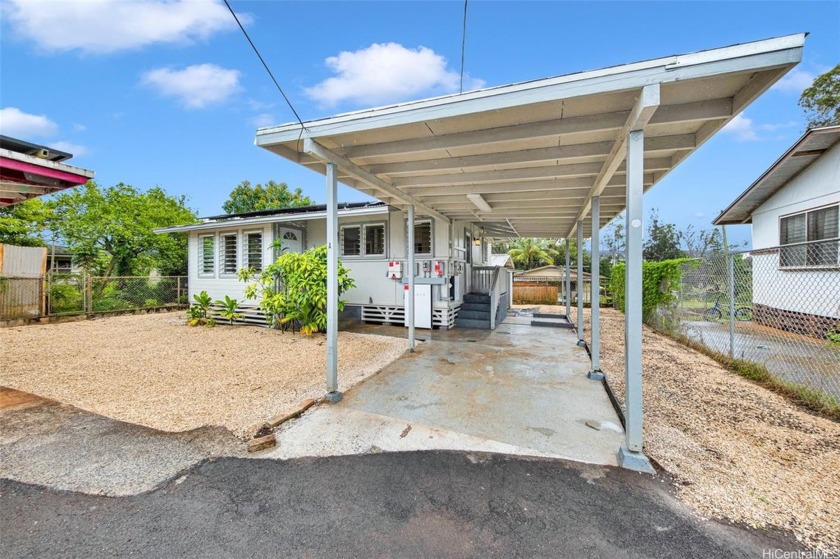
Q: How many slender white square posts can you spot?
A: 6